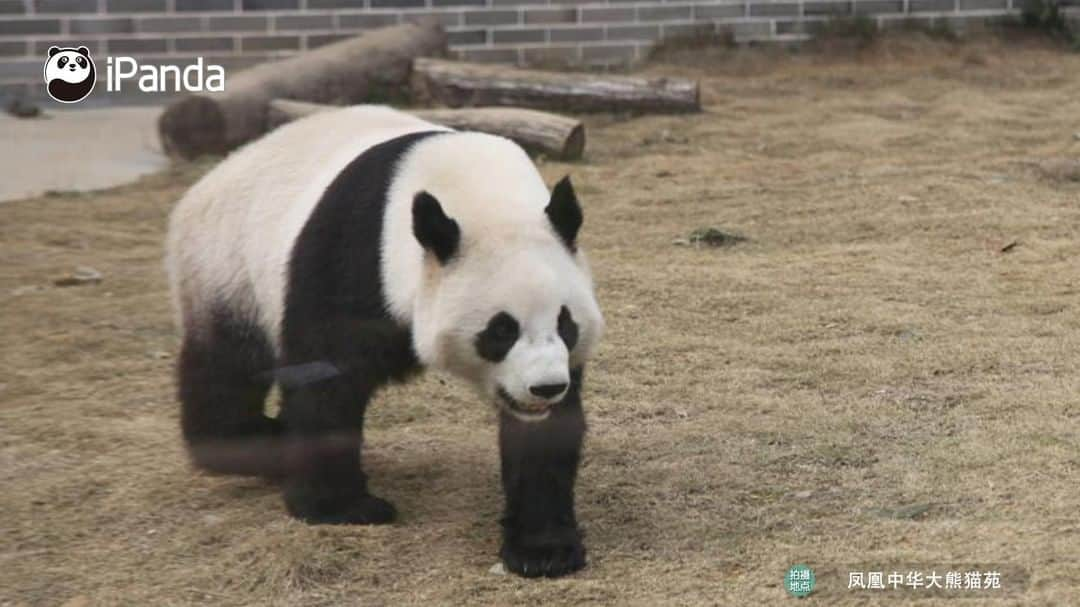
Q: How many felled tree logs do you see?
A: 3